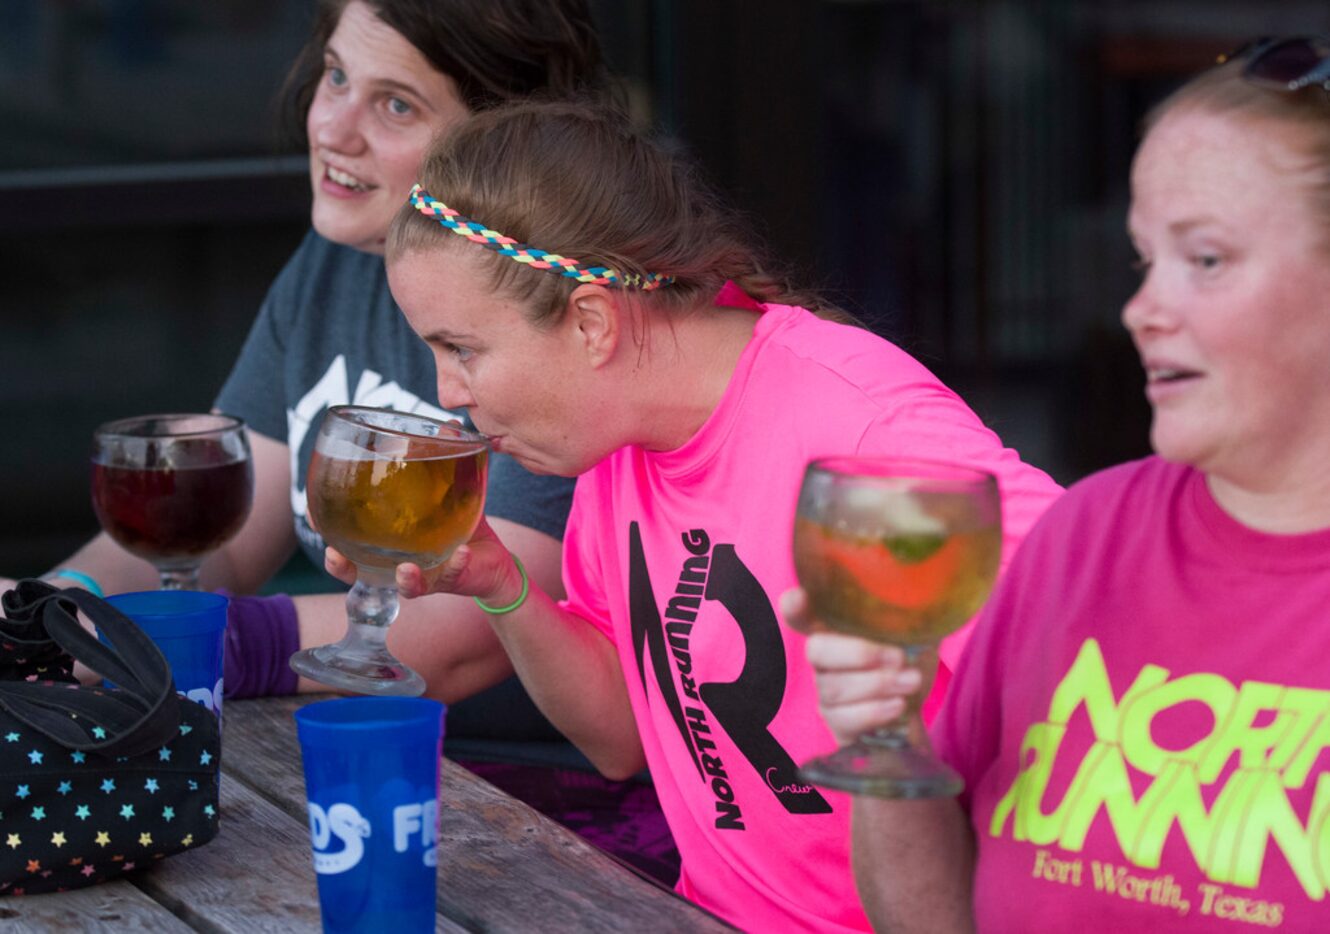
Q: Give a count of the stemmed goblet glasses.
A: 3